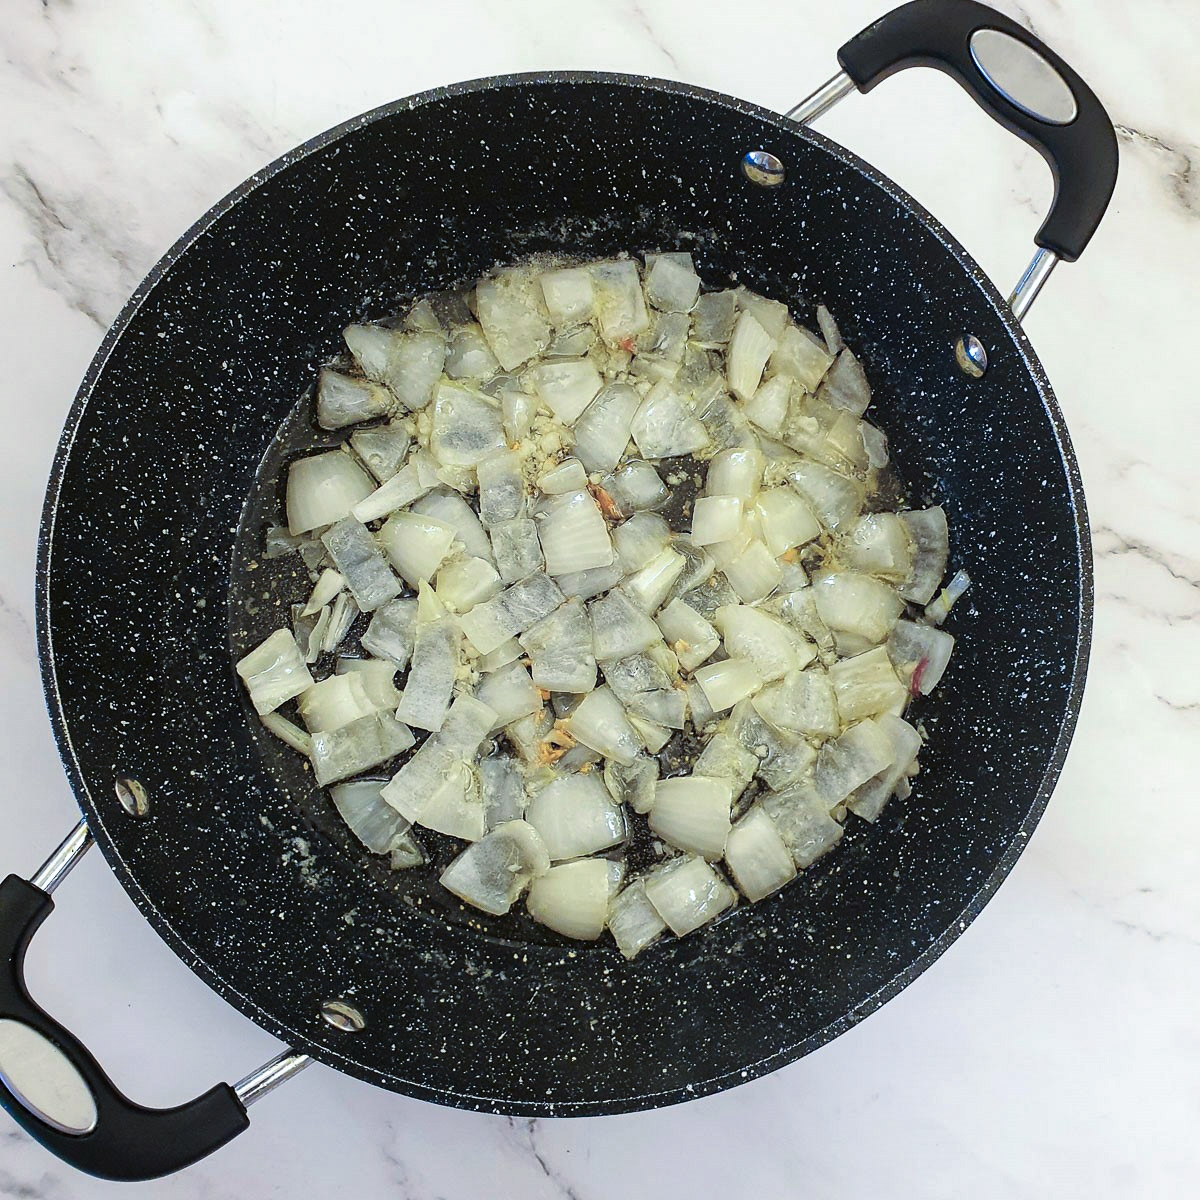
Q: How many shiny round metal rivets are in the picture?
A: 4